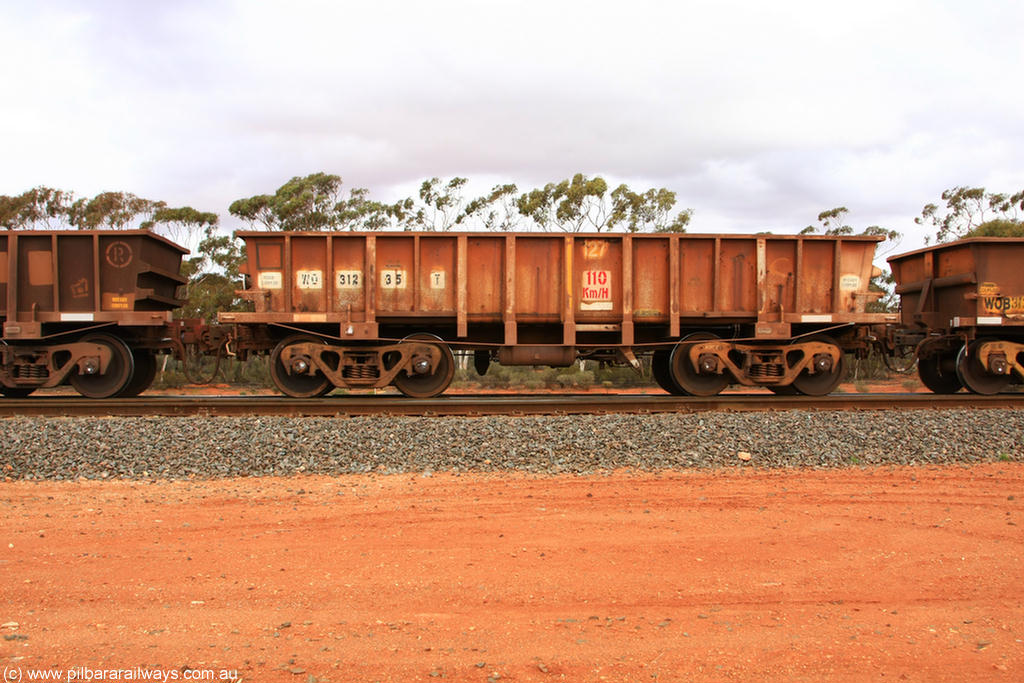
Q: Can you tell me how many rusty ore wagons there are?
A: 3